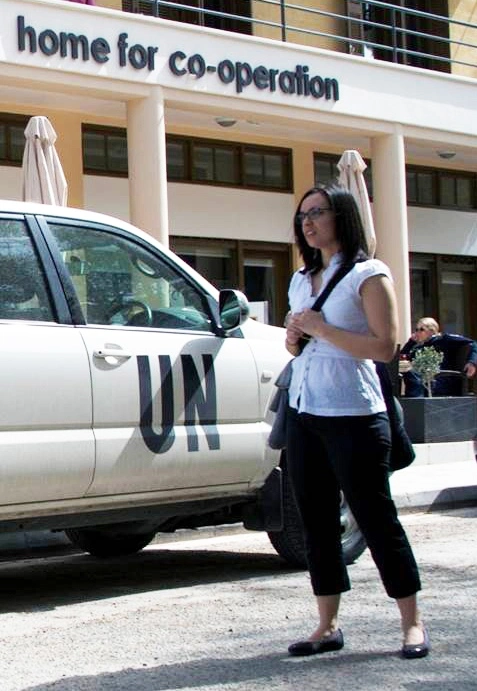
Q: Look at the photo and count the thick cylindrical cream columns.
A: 2